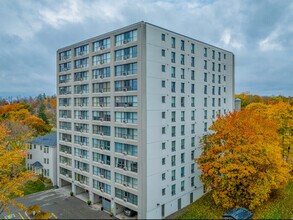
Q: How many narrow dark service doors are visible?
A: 3